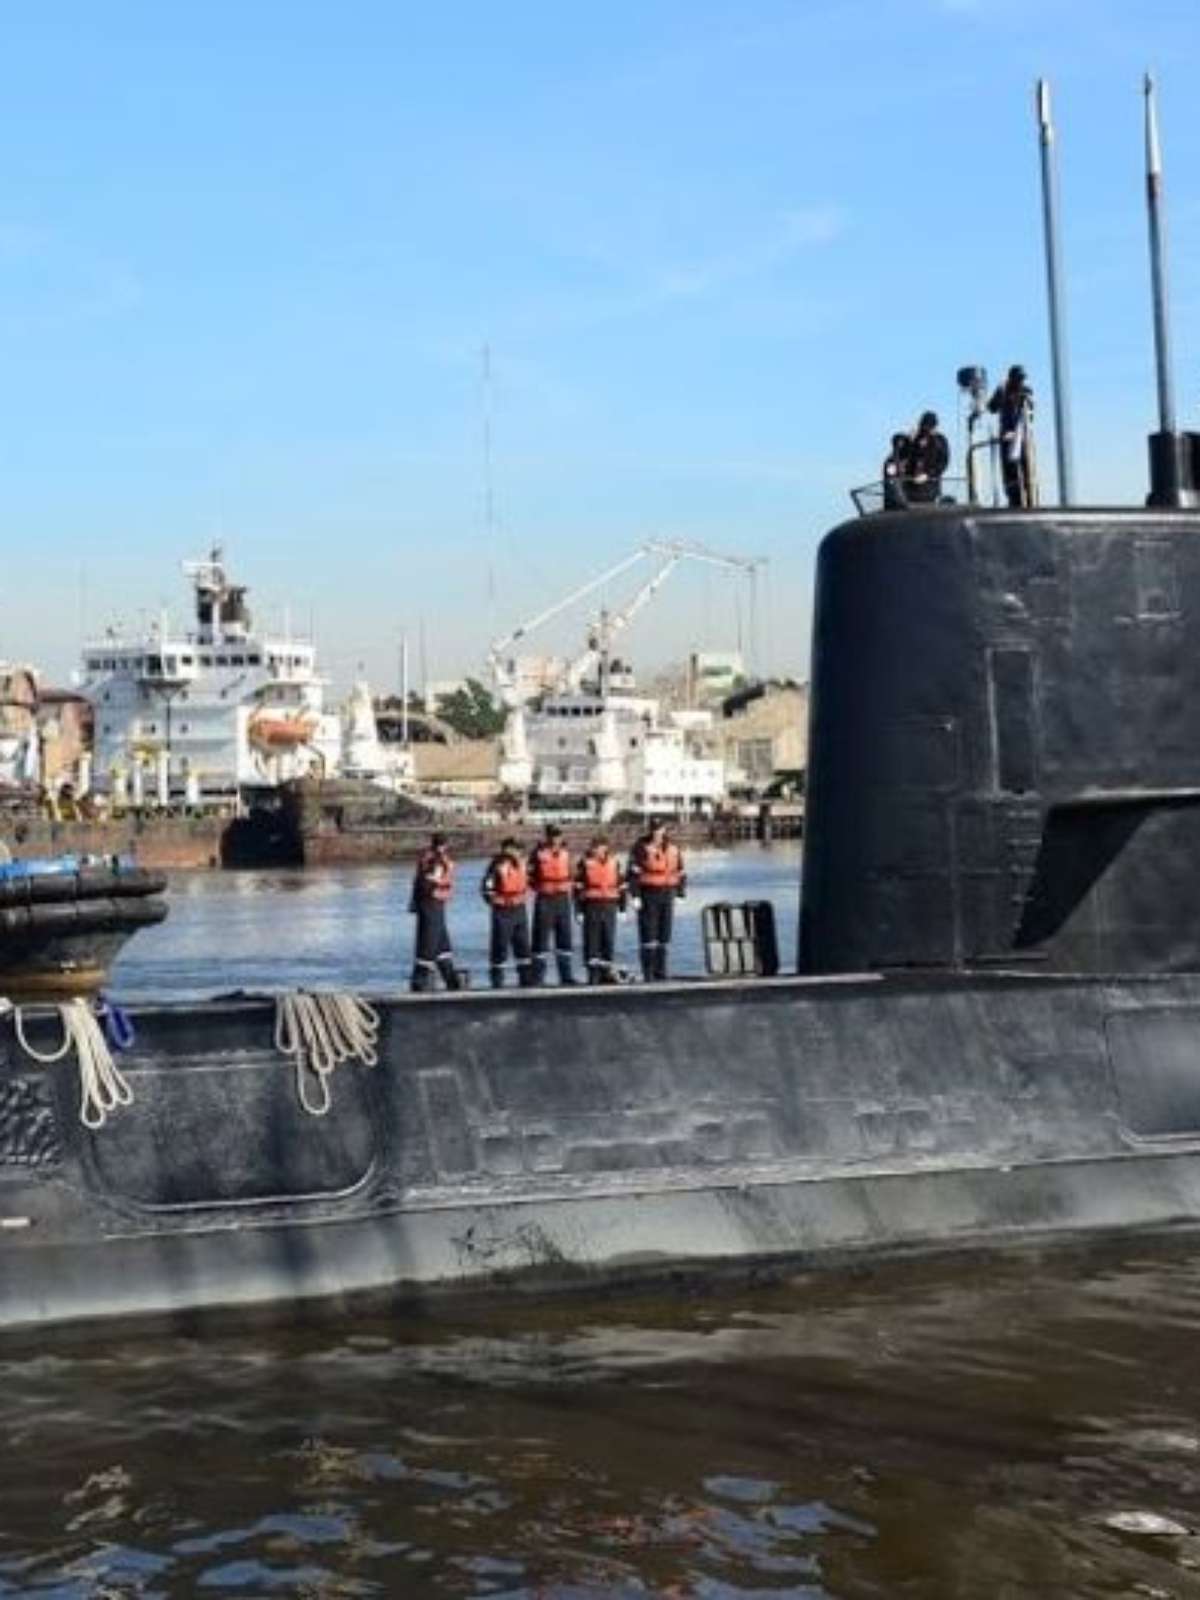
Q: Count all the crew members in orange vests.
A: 5